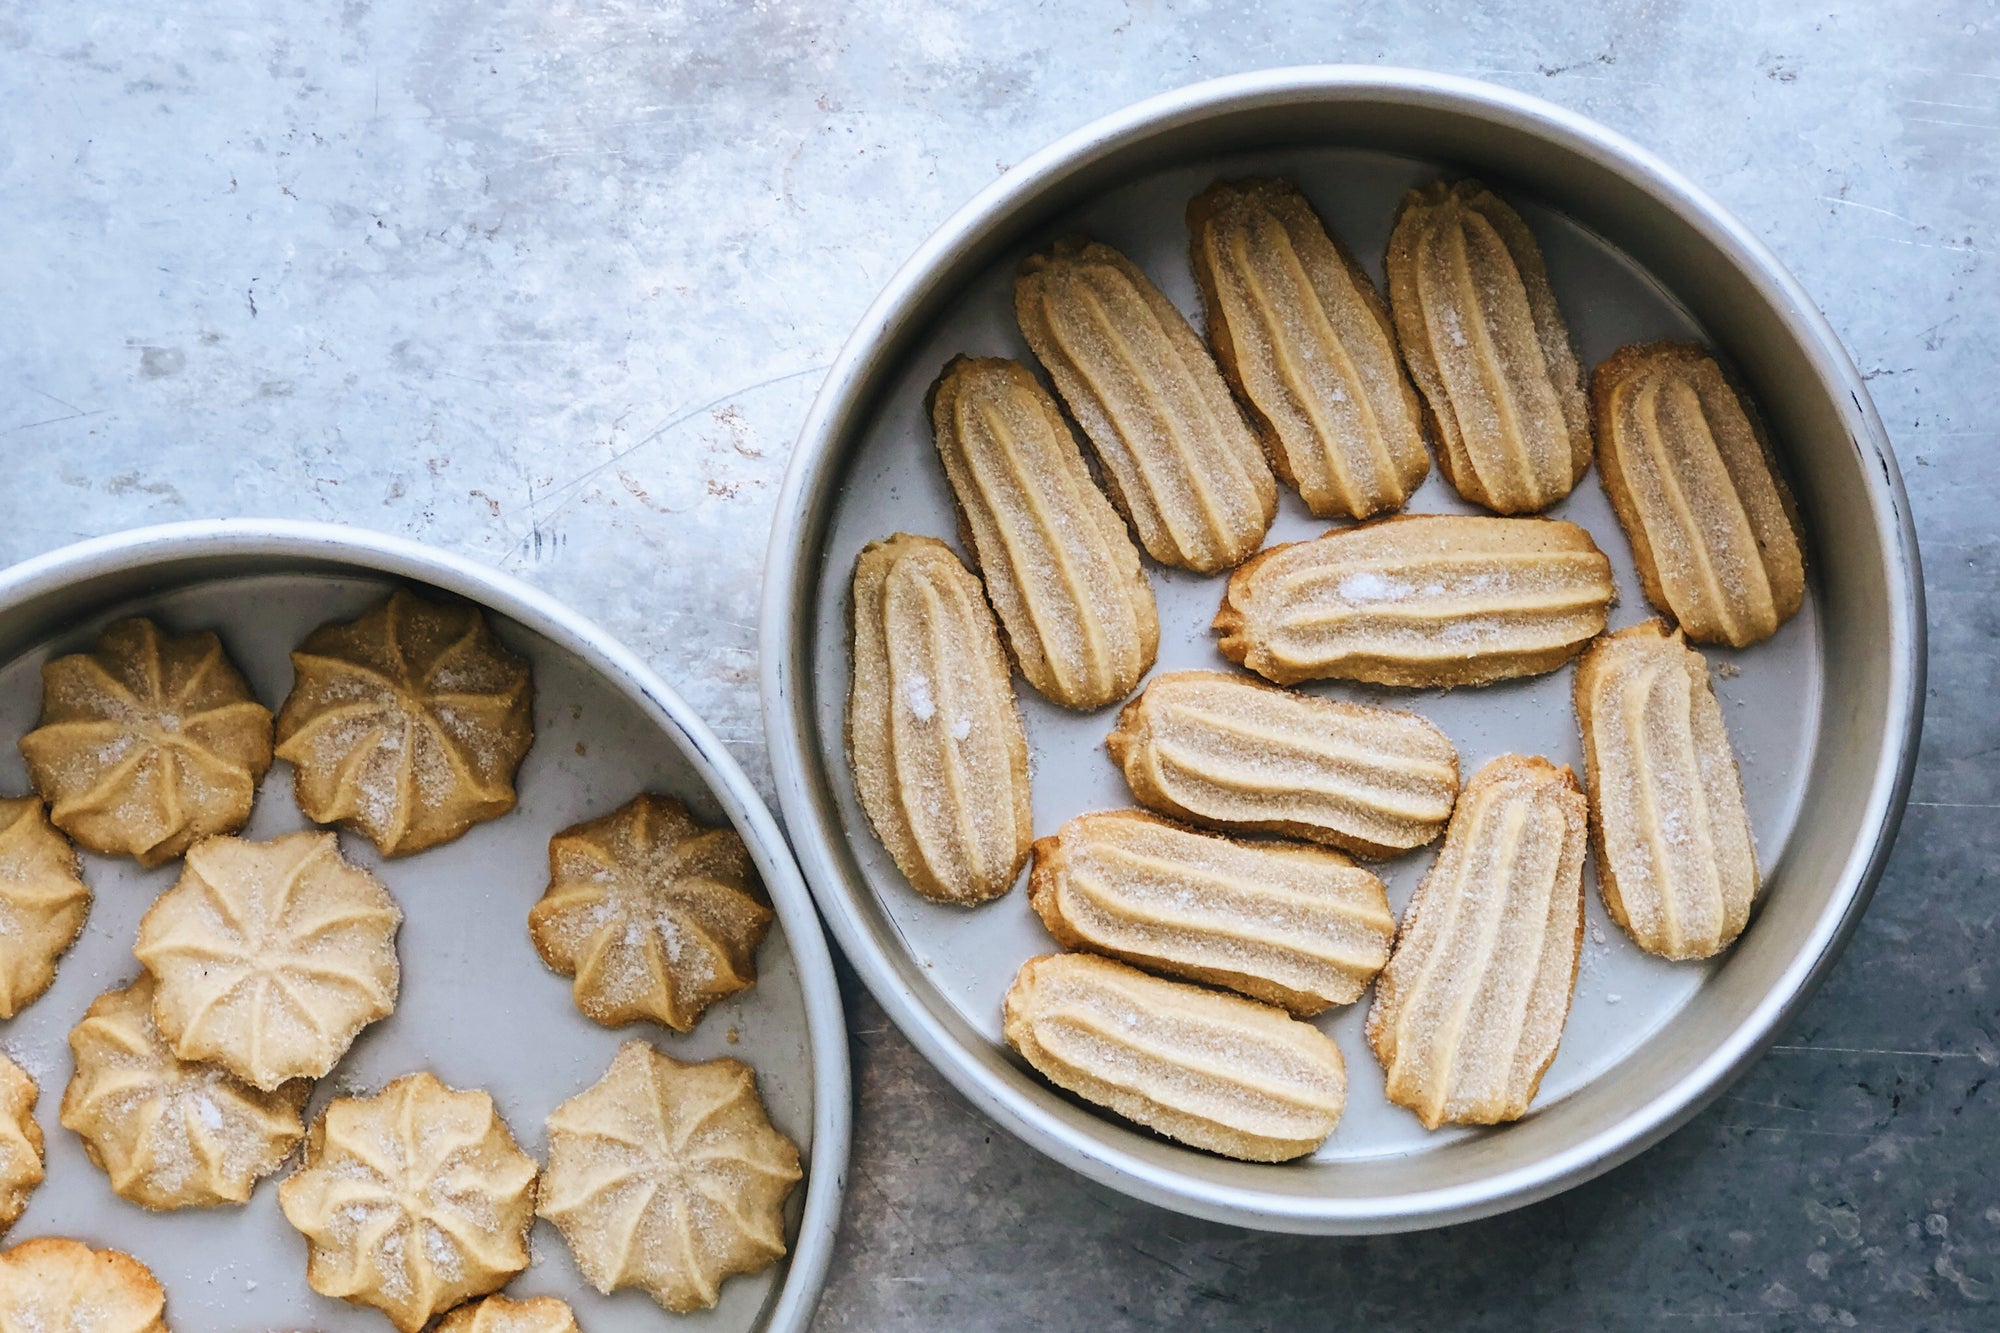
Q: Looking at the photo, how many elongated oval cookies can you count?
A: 12